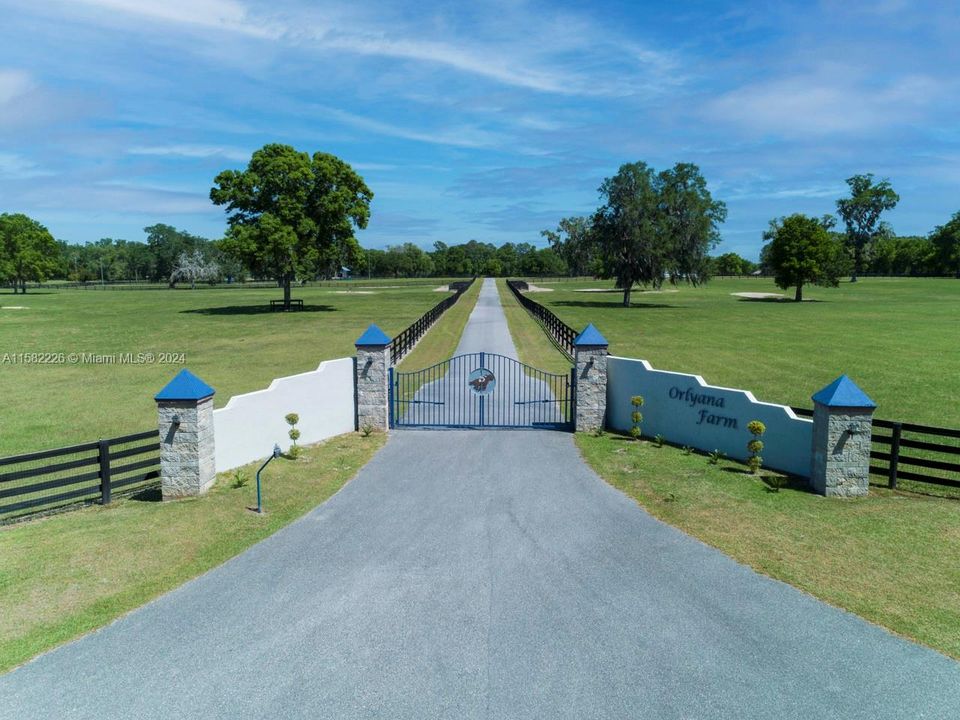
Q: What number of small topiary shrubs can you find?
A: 3